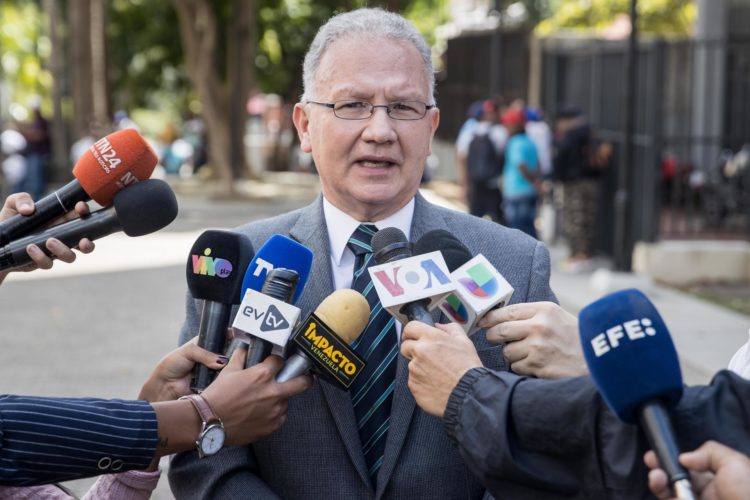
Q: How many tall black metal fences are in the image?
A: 1